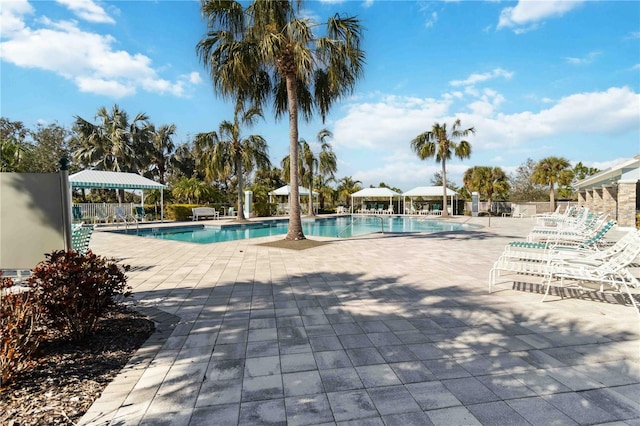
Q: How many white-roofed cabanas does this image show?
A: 4